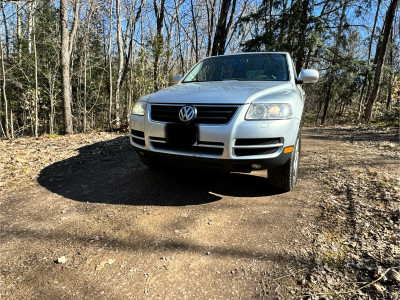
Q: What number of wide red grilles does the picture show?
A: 0